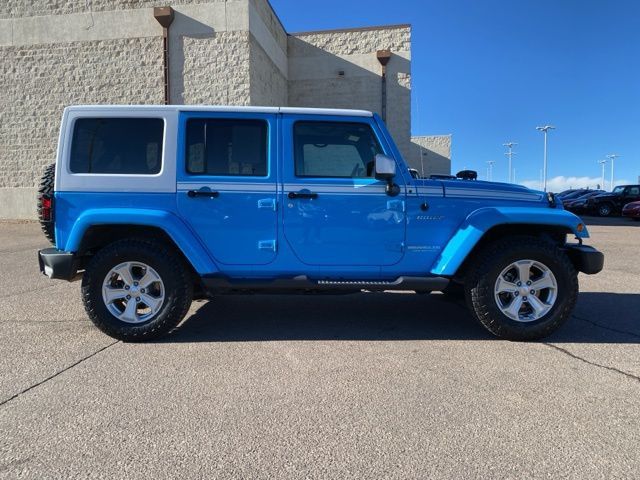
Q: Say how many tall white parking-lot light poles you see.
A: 5